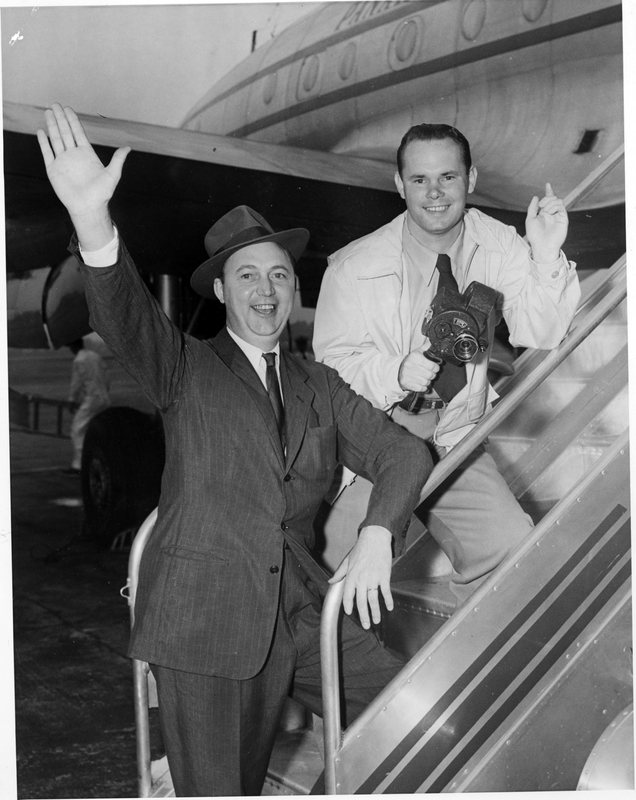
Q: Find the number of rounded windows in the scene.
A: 6